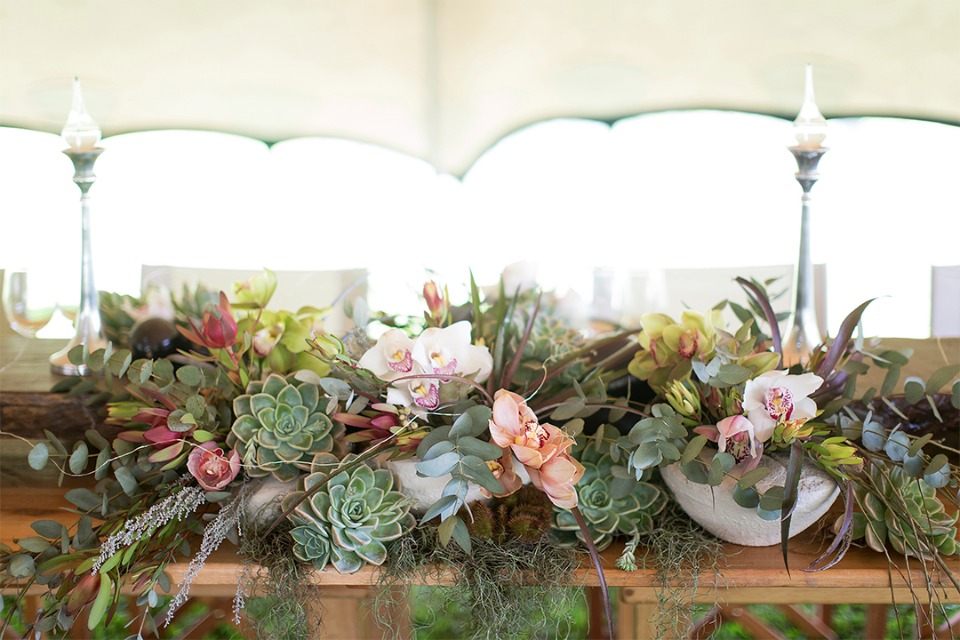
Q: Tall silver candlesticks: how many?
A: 2